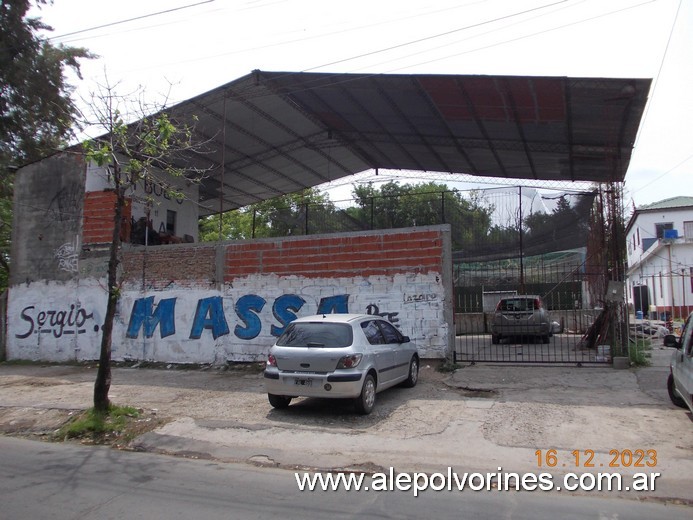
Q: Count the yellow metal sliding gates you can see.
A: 0